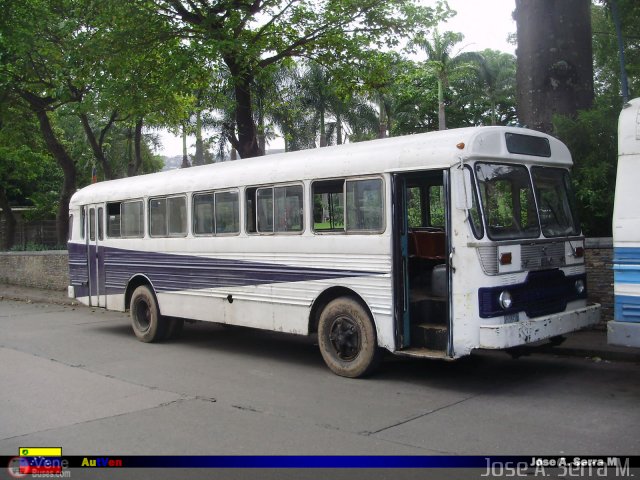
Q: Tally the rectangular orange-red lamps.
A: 2